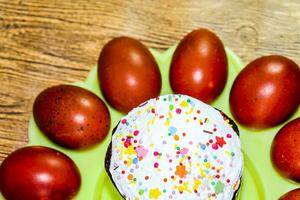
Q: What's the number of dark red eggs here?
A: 7